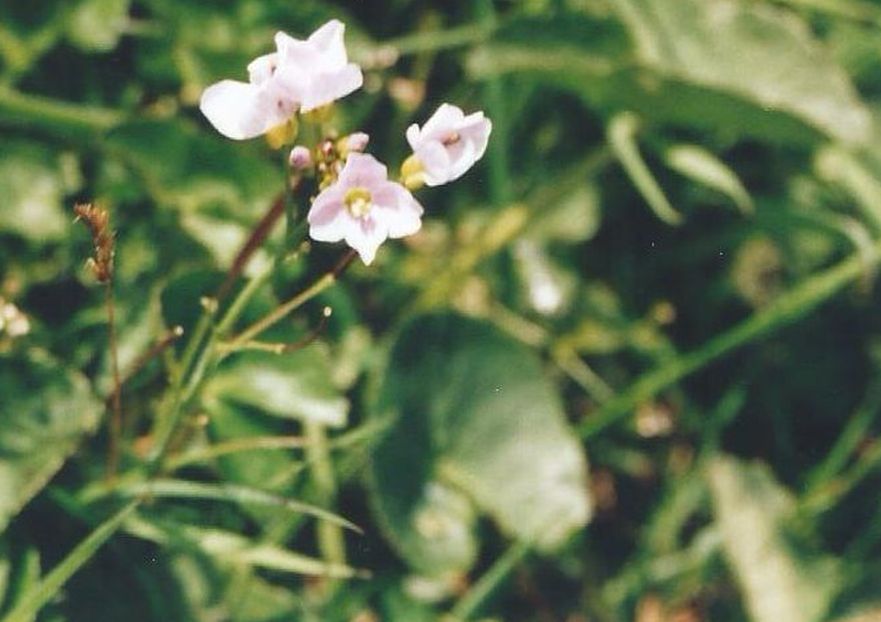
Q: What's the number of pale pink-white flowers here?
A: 4